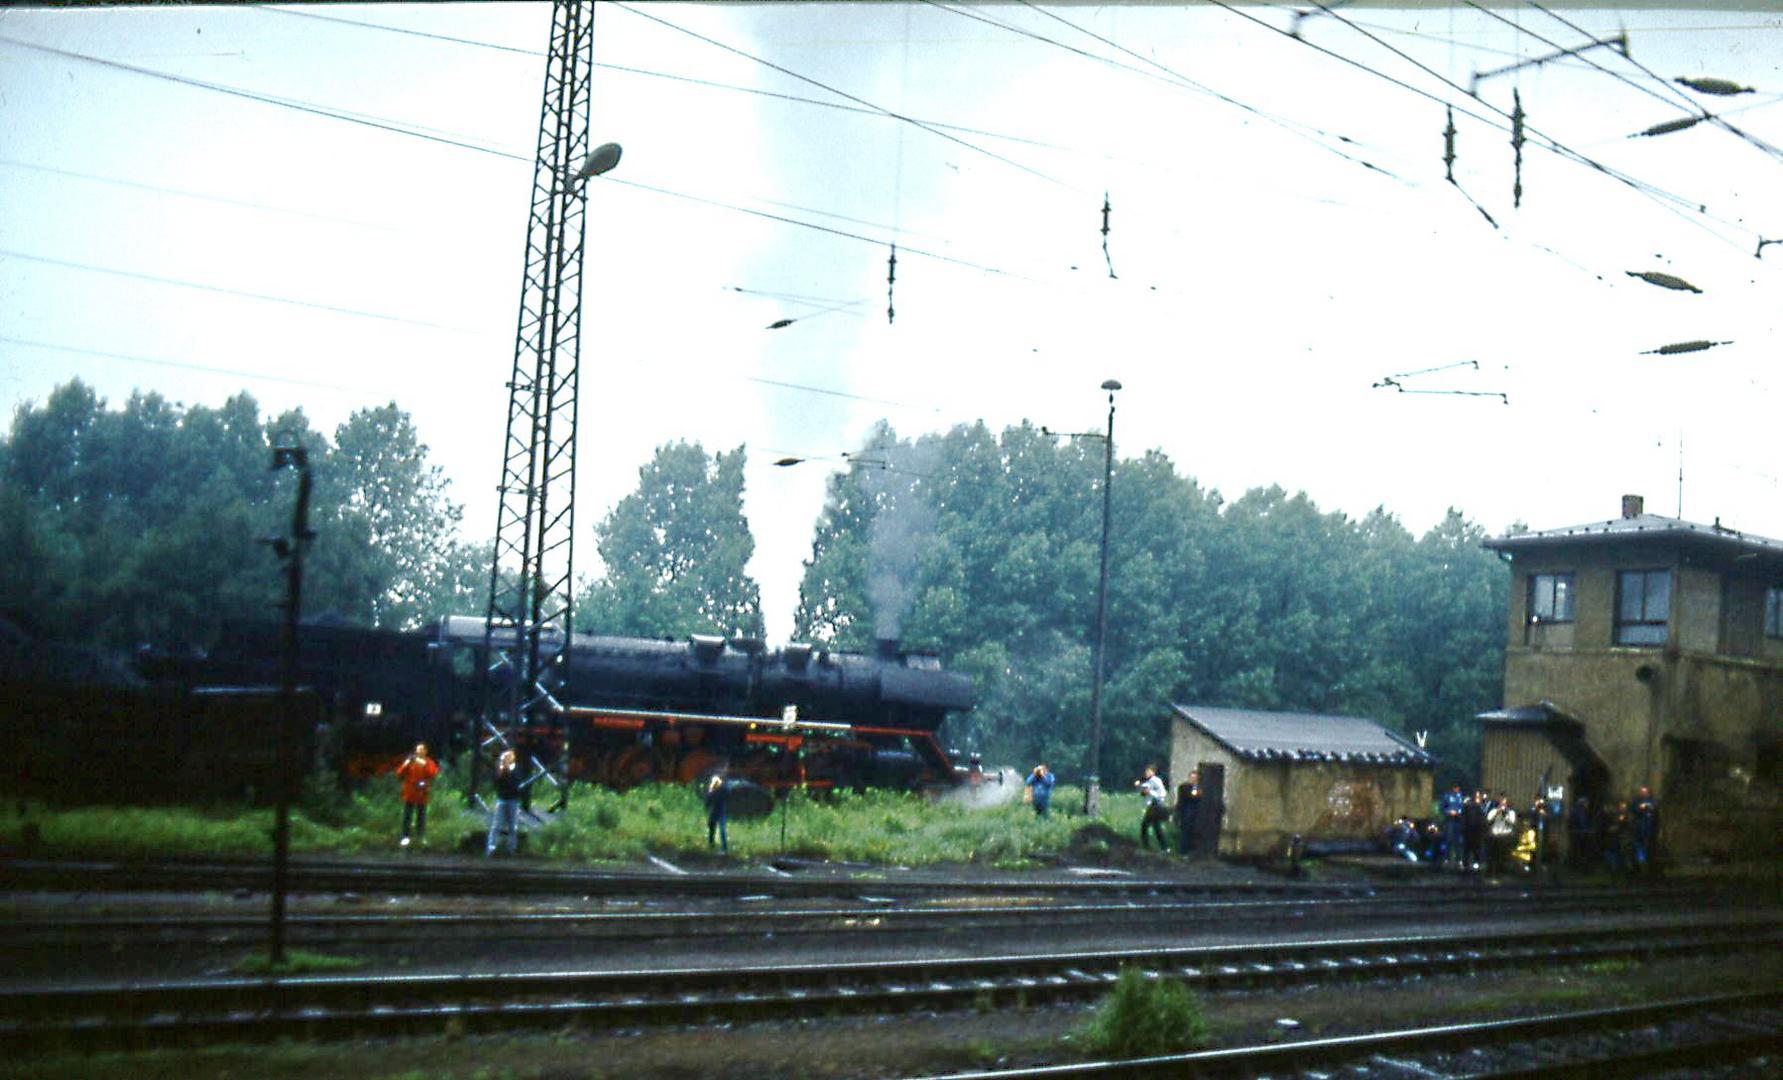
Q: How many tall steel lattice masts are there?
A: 1